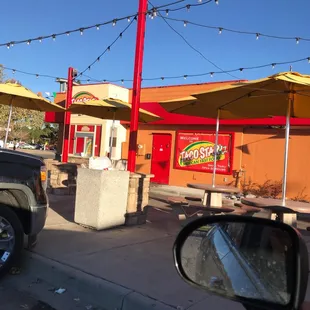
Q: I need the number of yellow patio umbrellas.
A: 4